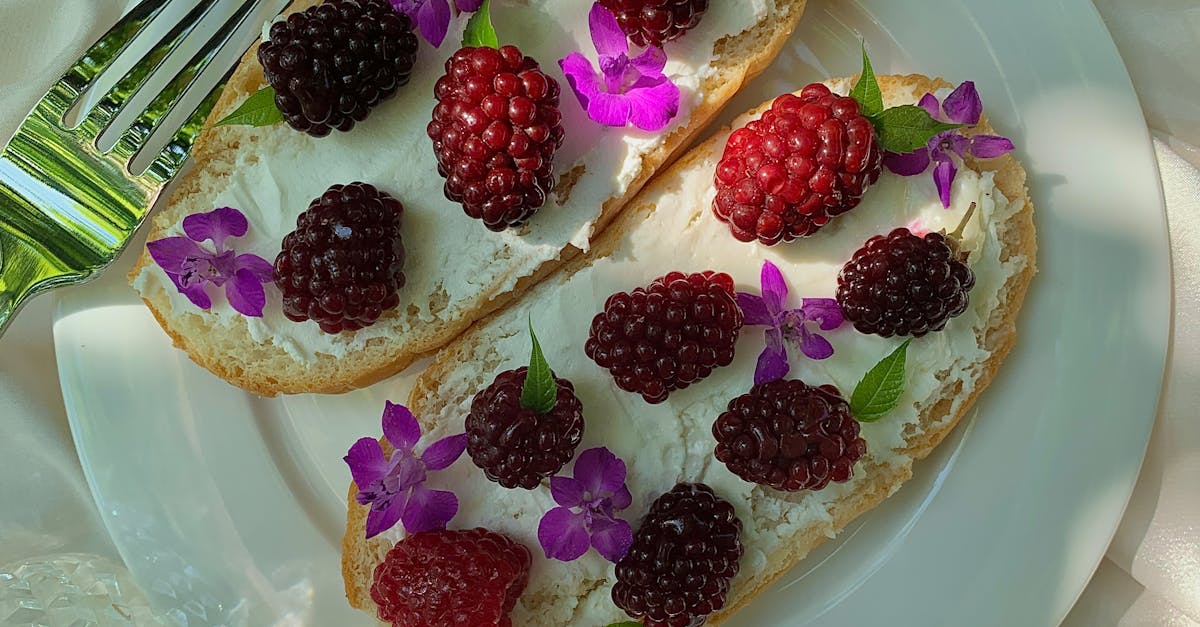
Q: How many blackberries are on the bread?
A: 7